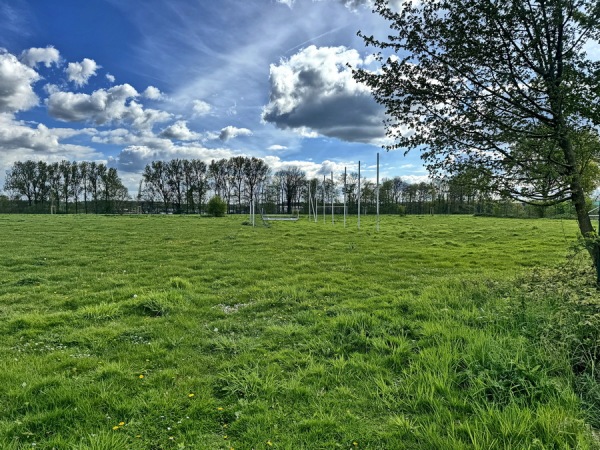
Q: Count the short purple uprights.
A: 0